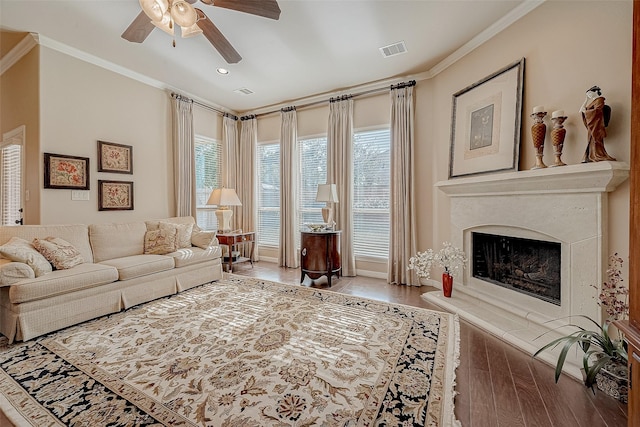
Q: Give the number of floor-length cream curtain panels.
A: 6